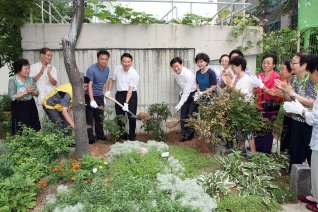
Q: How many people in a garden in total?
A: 14